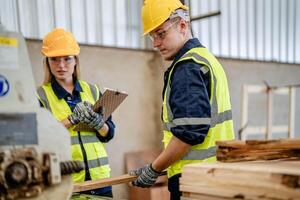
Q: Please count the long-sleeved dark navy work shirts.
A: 2